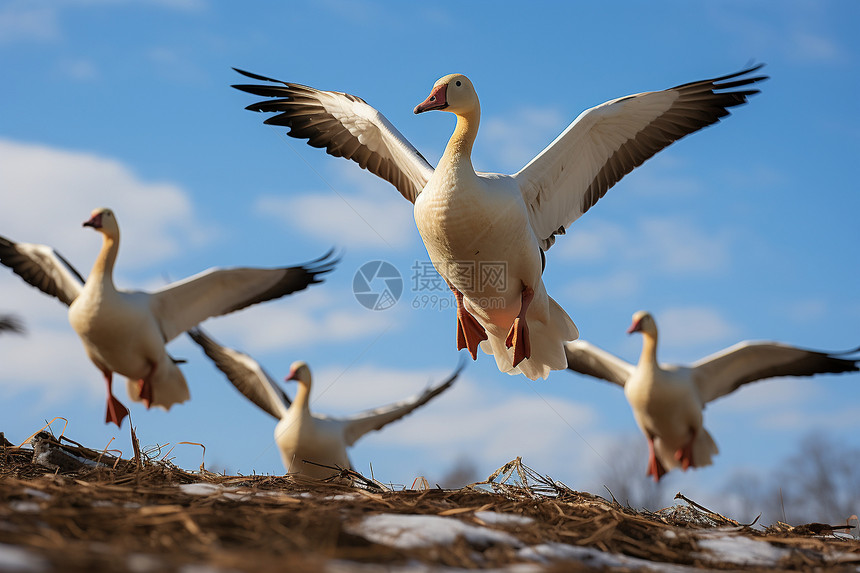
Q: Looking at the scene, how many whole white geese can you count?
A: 4